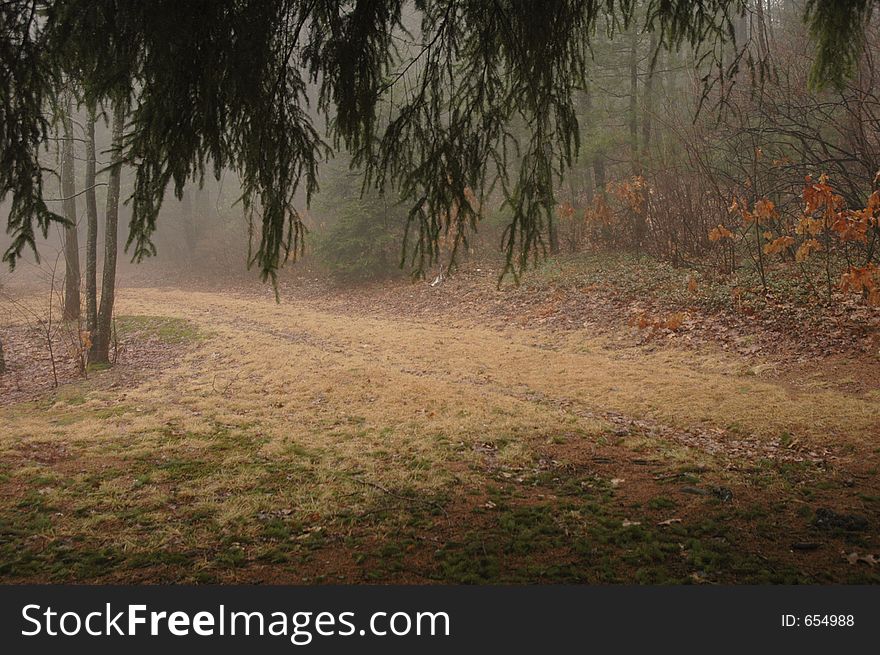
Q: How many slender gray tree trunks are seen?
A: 3